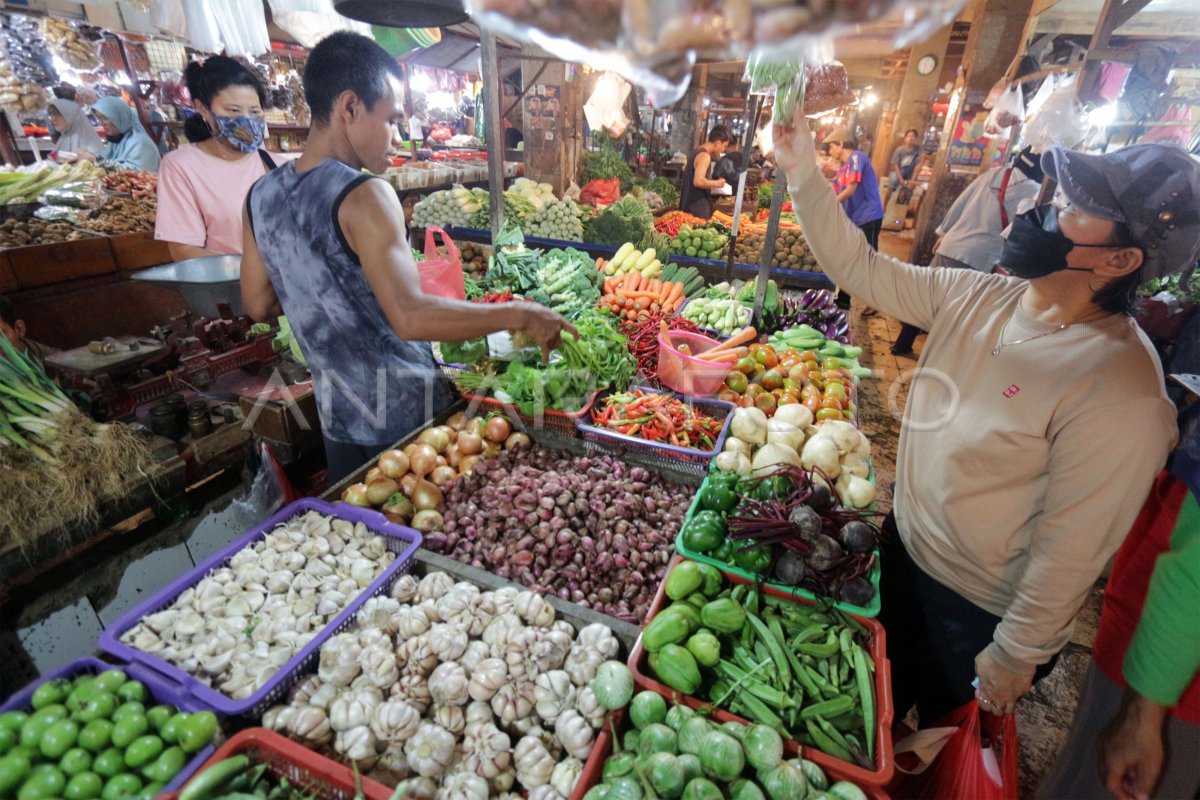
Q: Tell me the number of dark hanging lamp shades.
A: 1